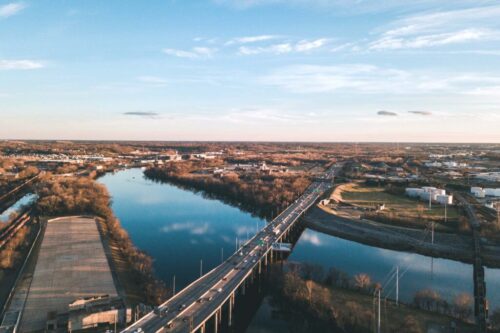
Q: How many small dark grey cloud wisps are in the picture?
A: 3